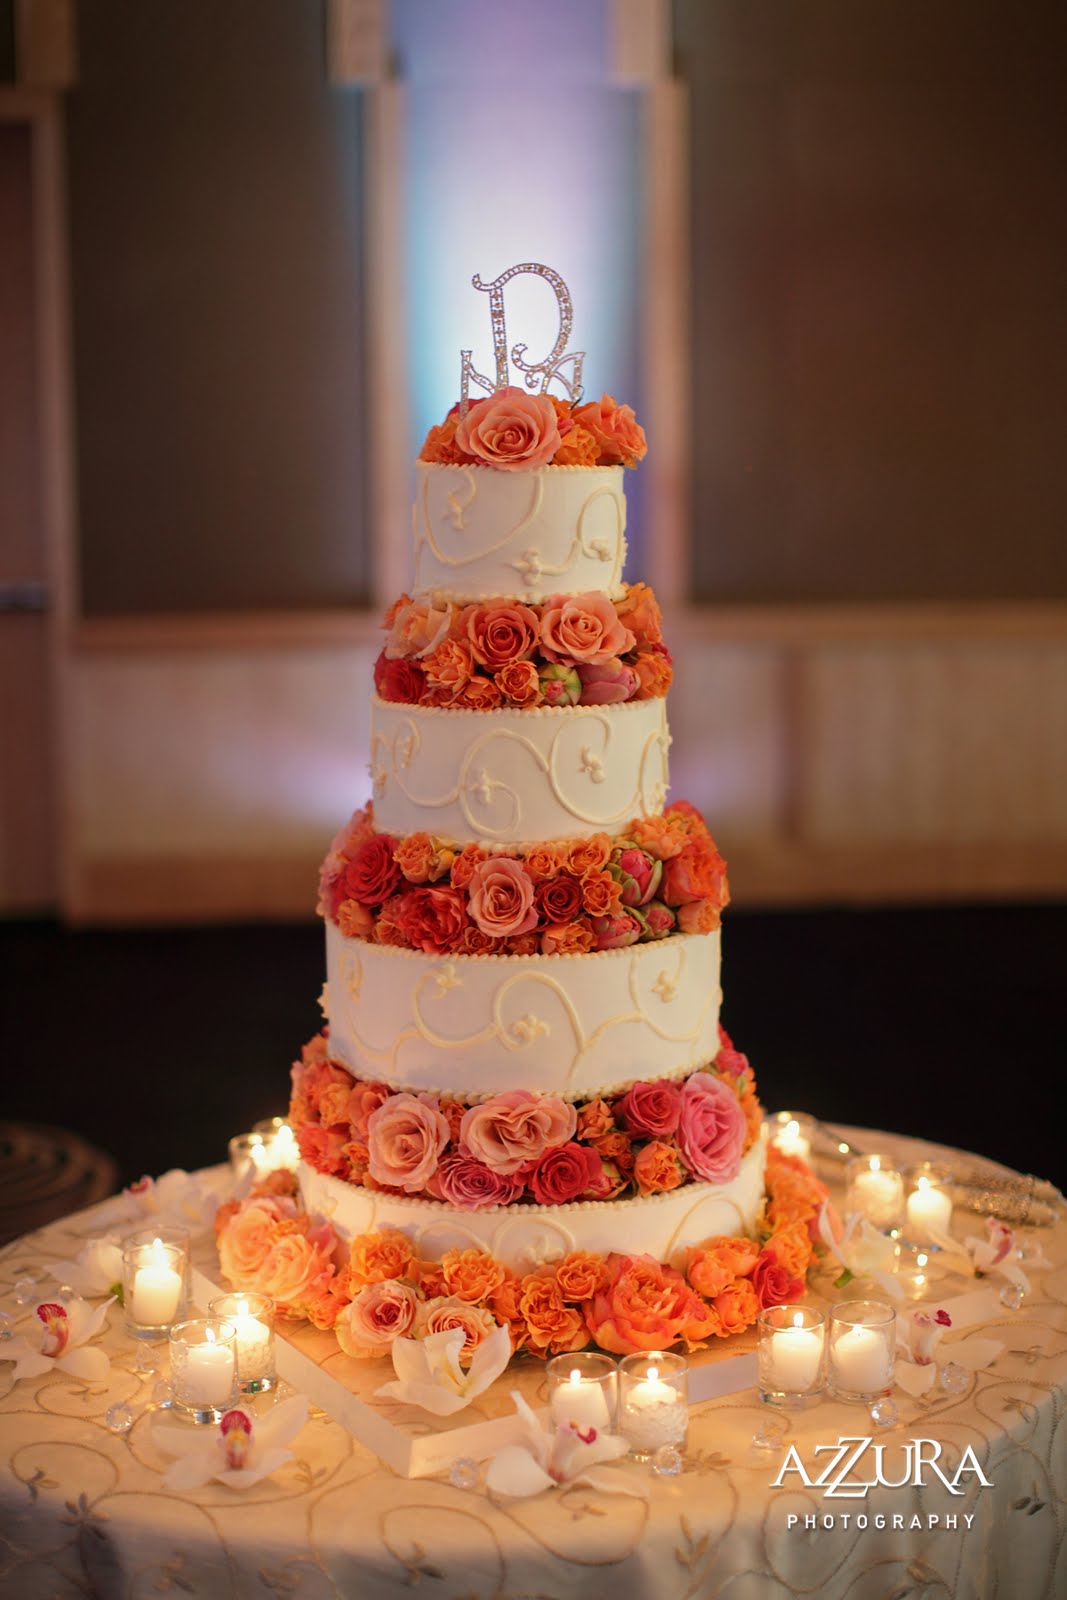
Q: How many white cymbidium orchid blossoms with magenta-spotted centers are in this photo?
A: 6